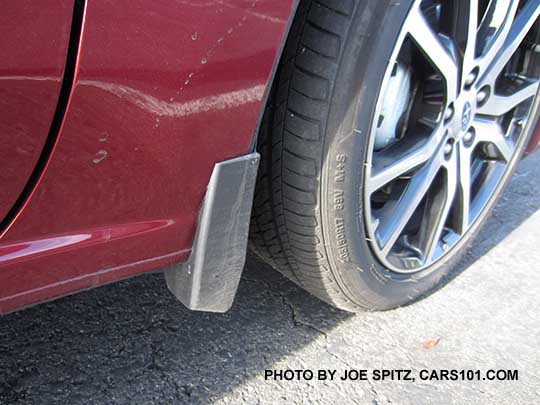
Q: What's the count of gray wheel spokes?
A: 10